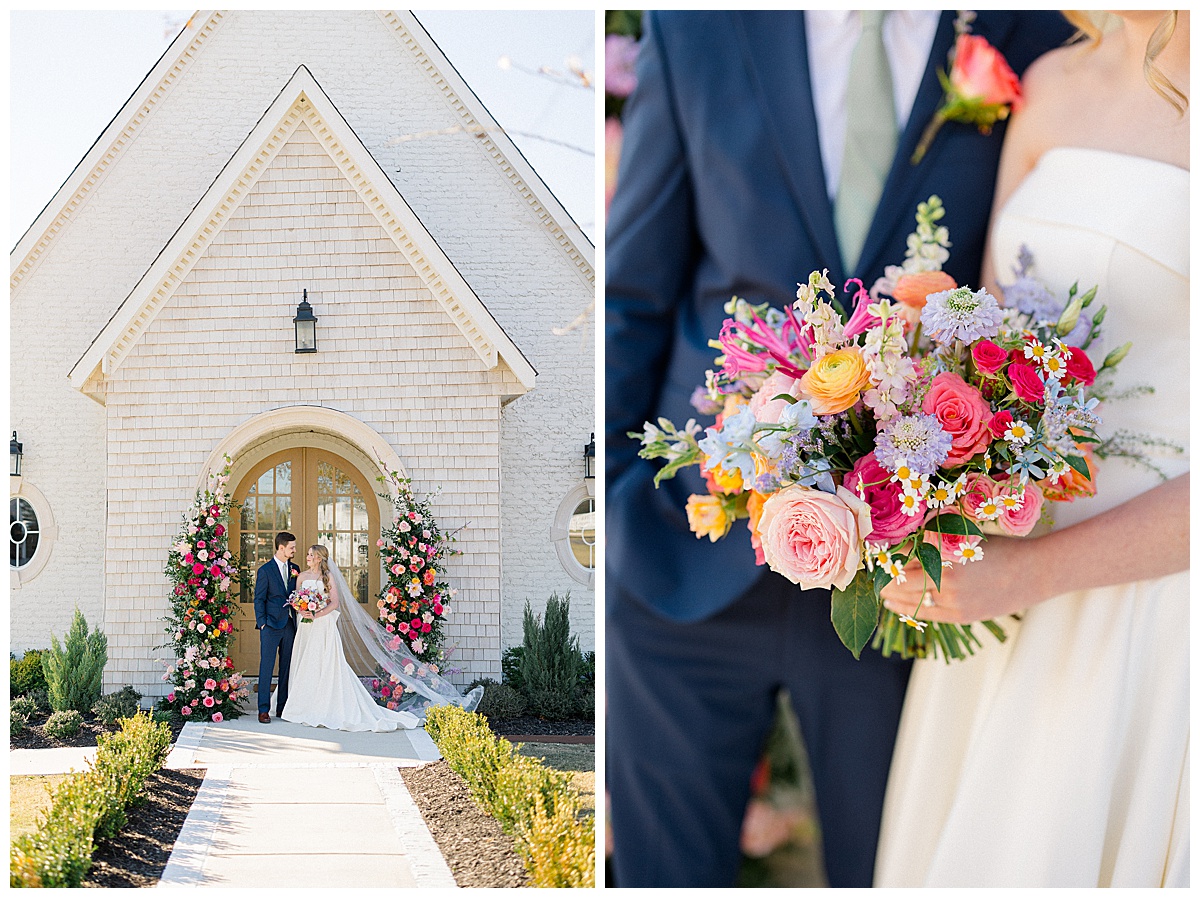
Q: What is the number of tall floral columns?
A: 2